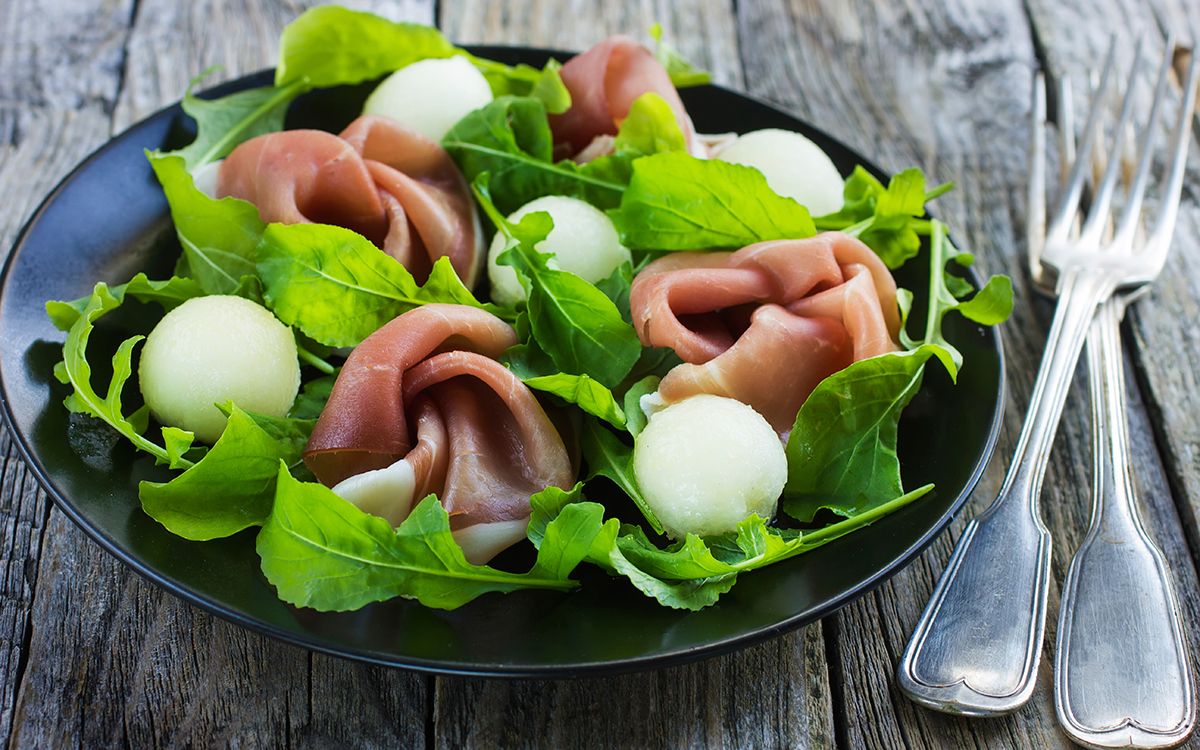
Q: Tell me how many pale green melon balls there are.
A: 5